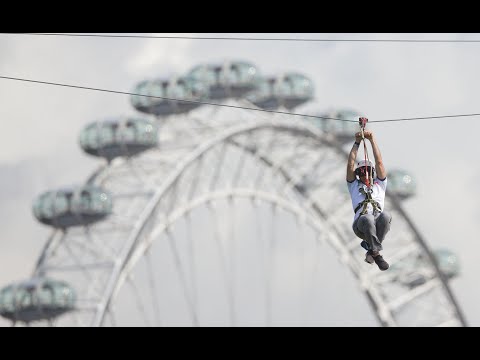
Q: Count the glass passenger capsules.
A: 9